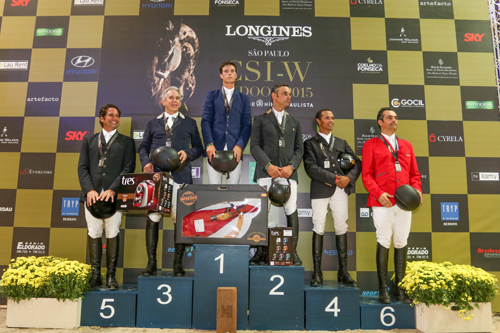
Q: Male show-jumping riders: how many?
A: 6